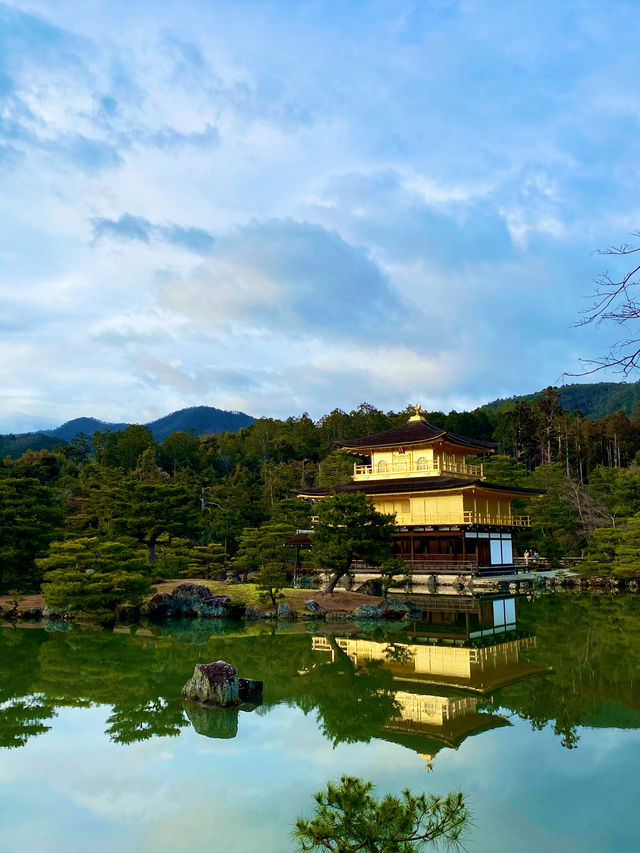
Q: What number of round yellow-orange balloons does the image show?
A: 0